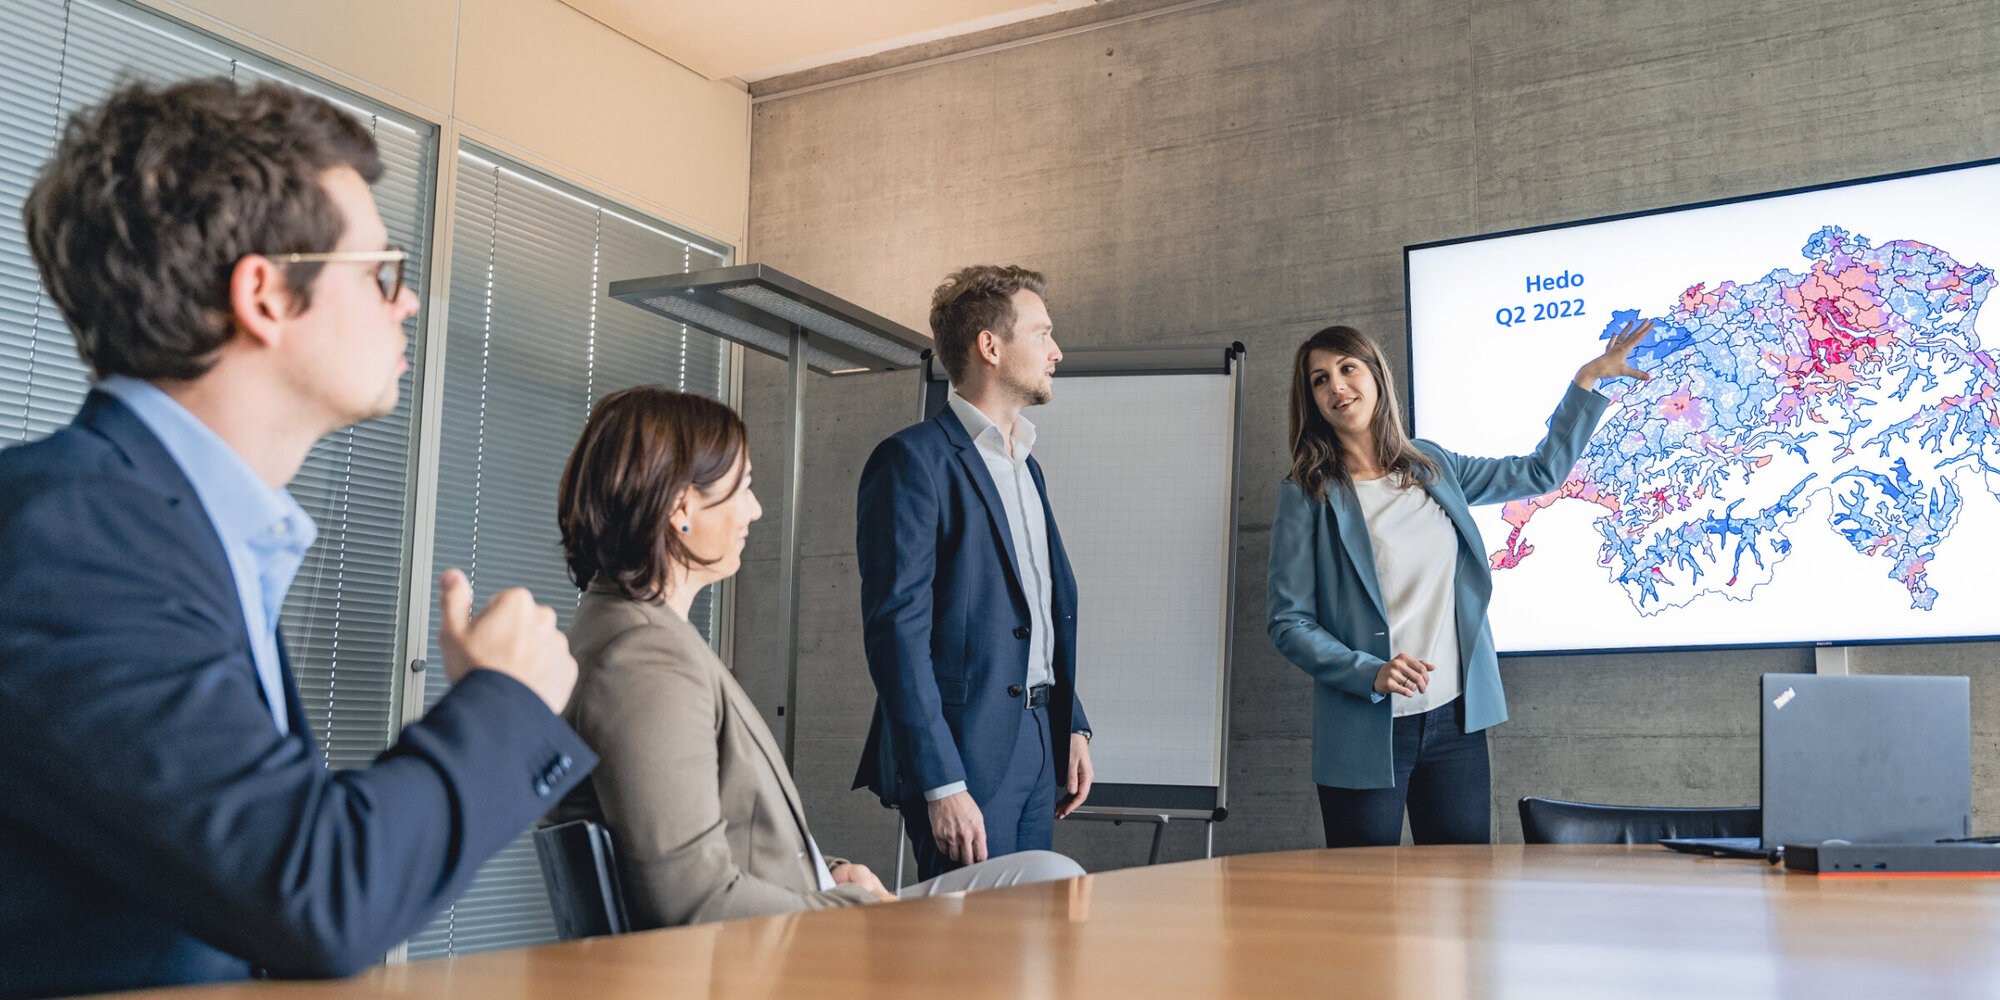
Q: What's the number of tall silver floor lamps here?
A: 1